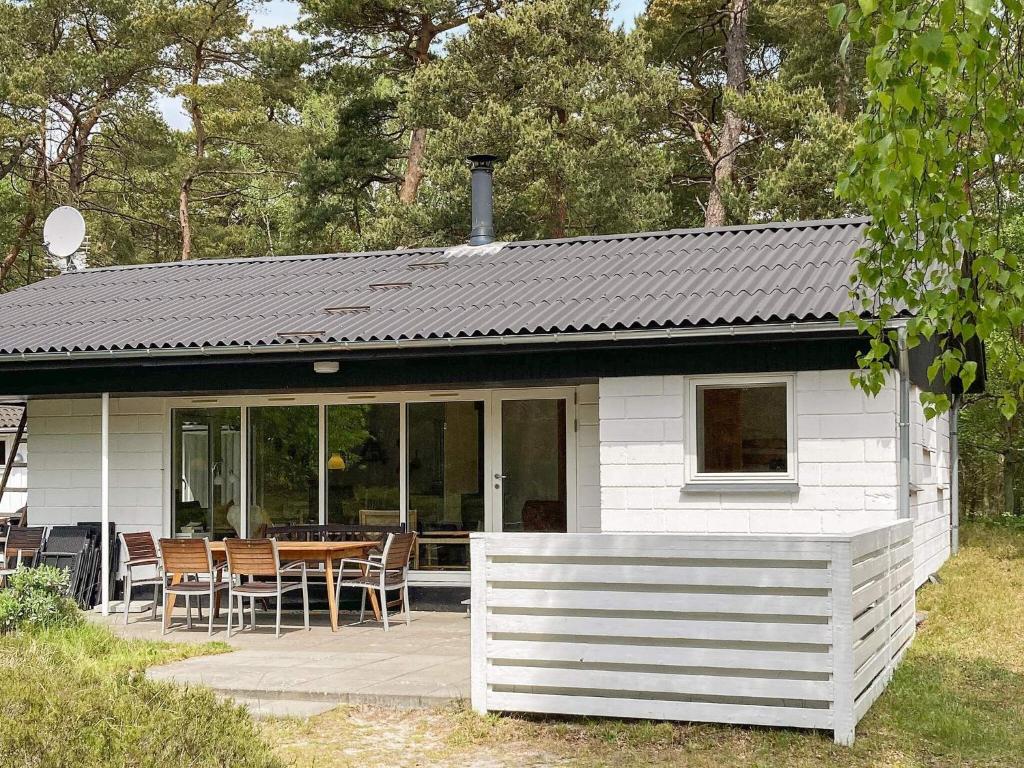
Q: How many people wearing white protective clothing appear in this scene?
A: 0